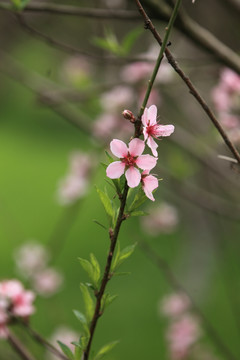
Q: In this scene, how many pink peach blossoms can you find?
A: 3